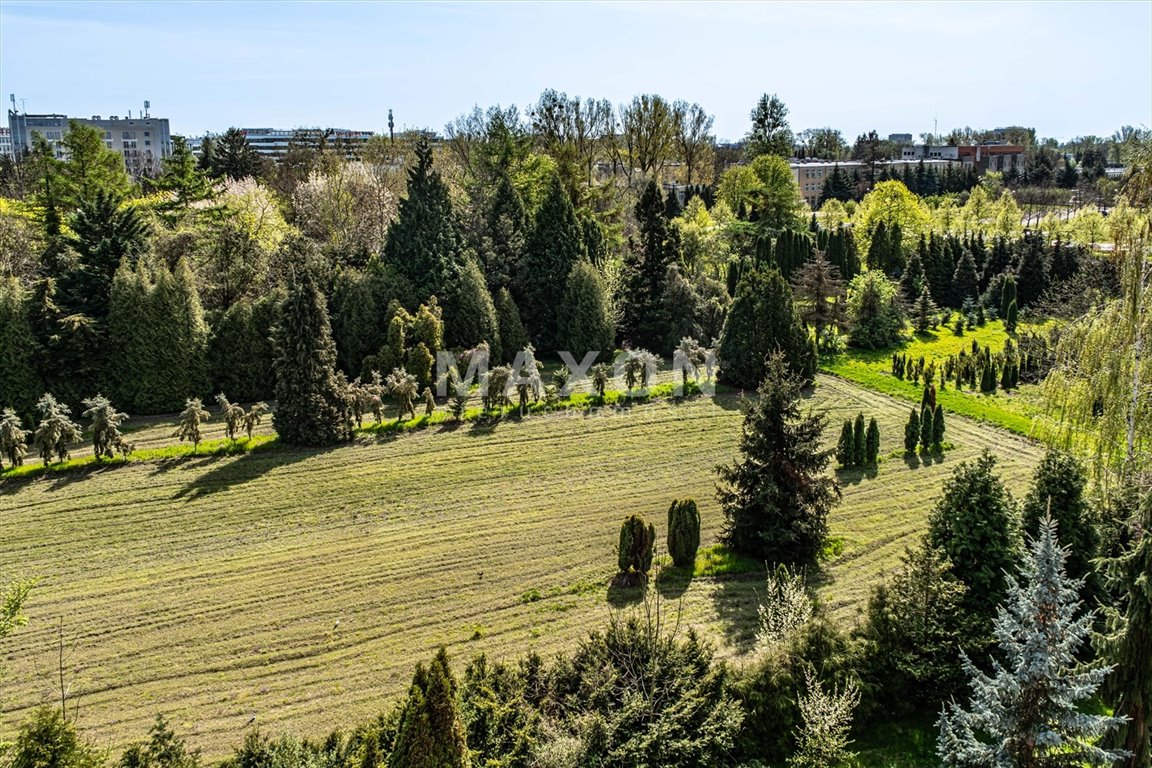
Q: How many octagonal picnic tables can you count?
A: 0